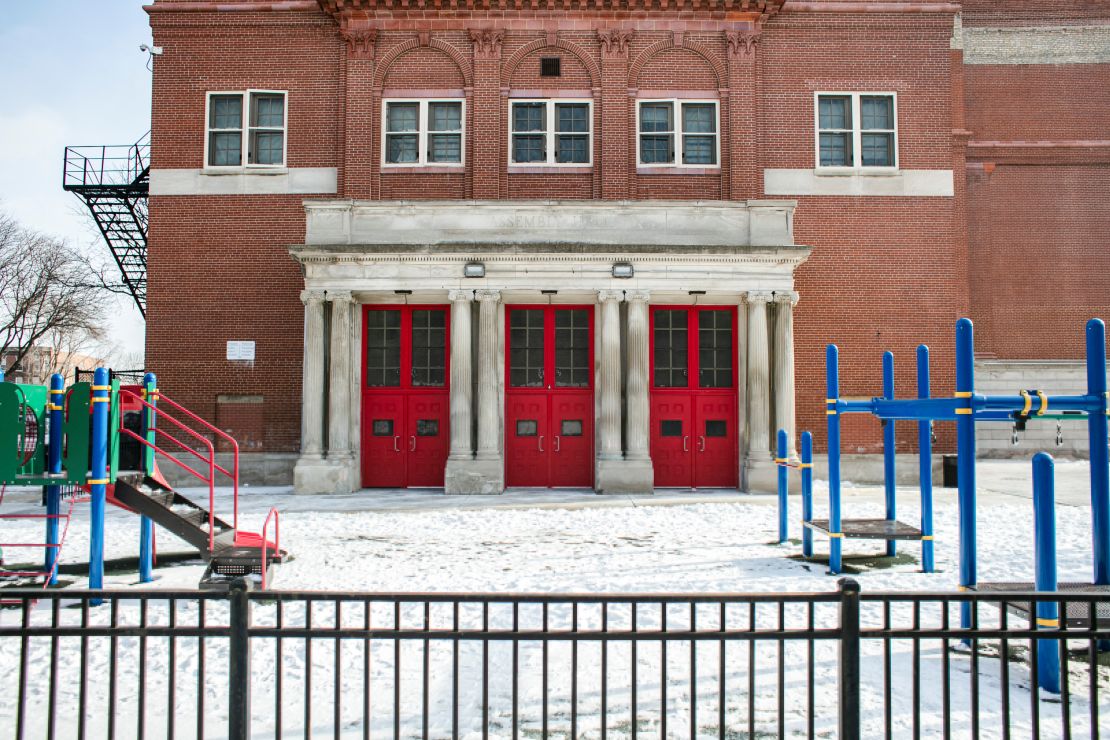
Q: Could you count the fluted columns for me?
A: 8